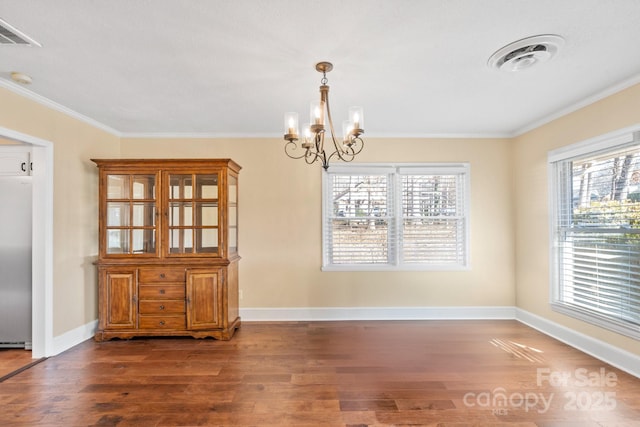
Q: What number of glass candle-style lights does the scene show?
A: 5